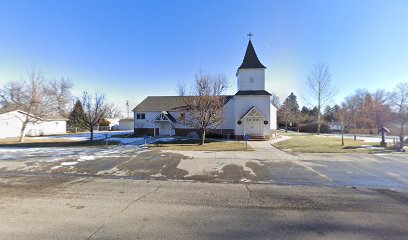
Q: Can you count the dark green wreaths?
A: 2